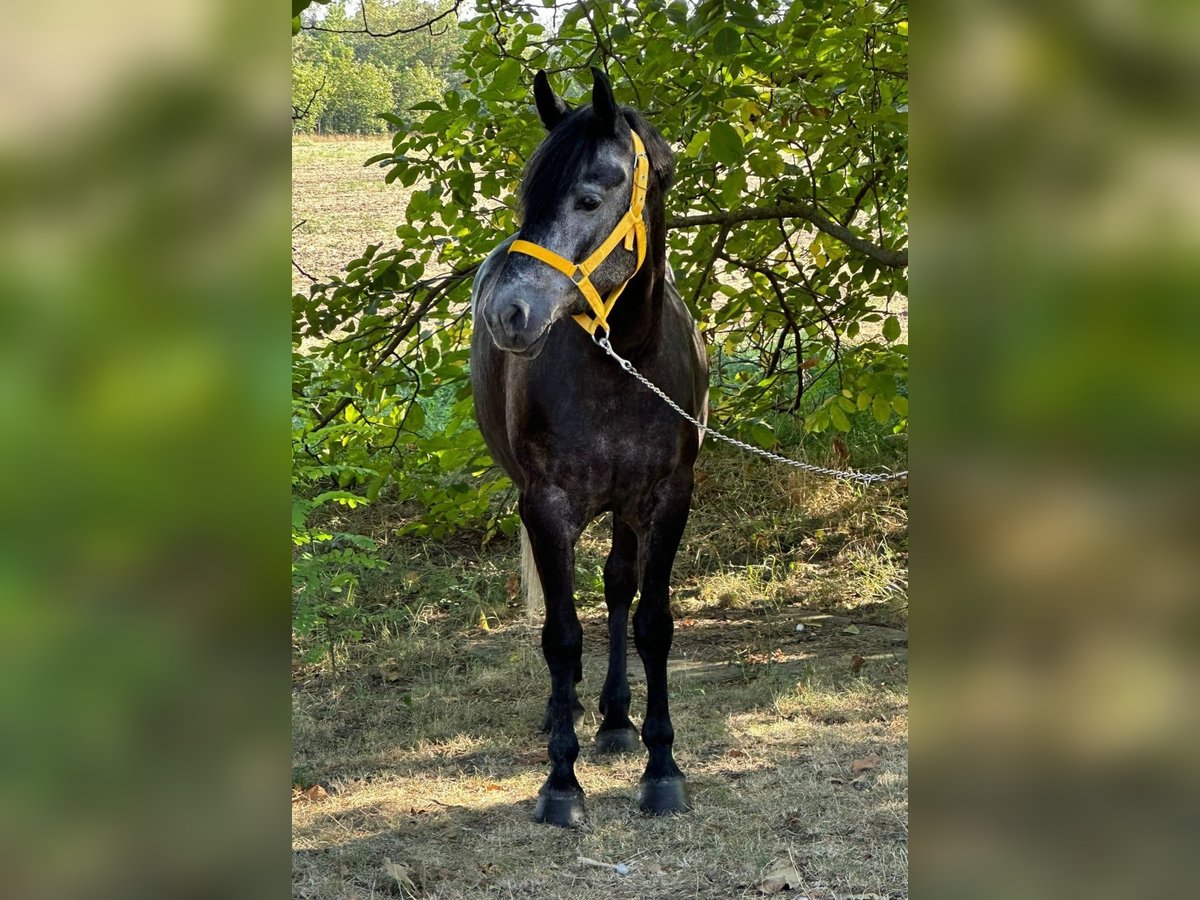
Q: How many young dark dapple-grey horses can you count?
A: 1